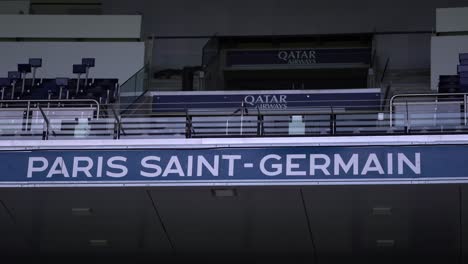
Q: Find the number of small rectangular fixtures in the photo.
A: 5